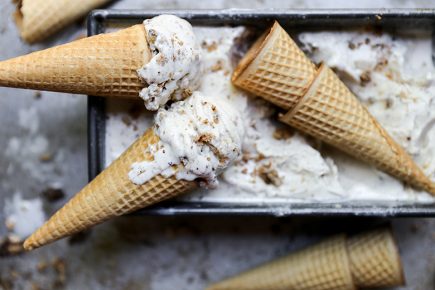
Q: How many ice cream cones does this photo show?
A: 7